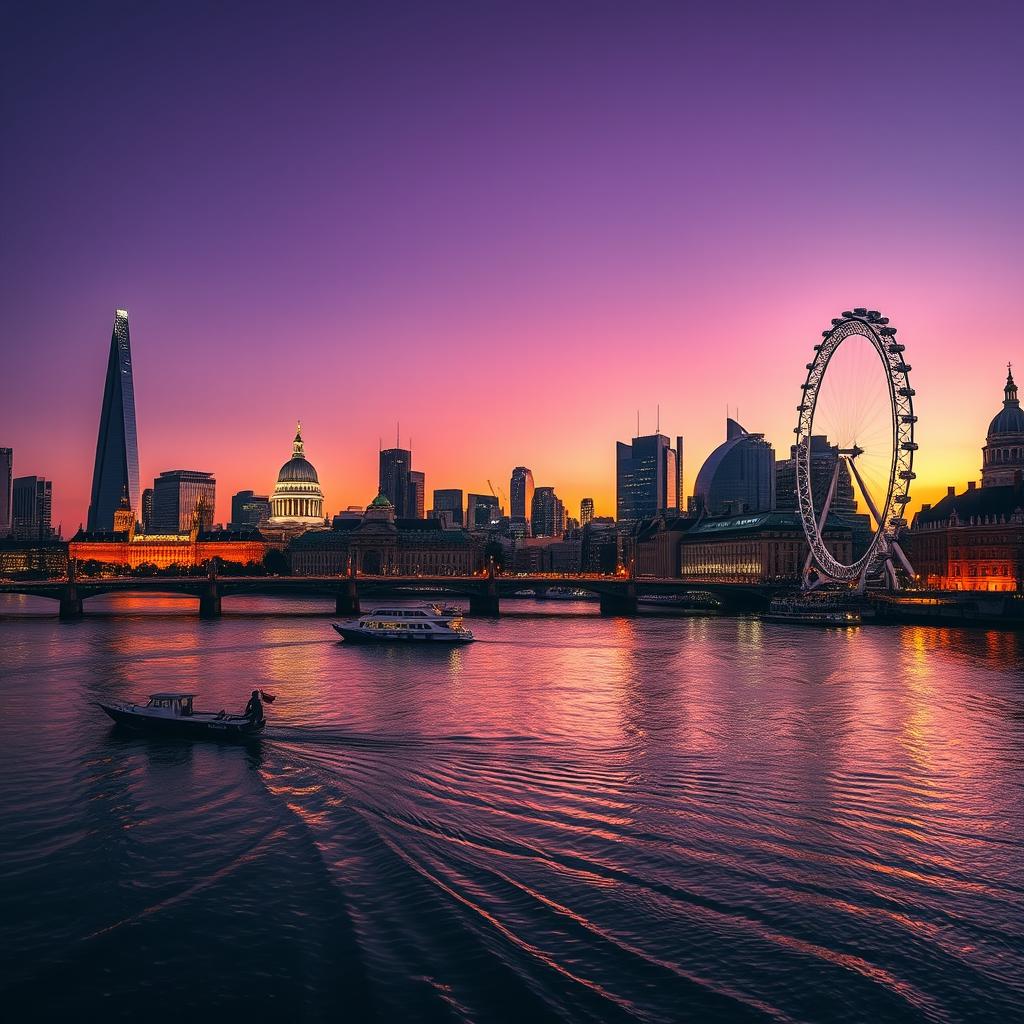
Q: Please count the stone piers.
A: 5